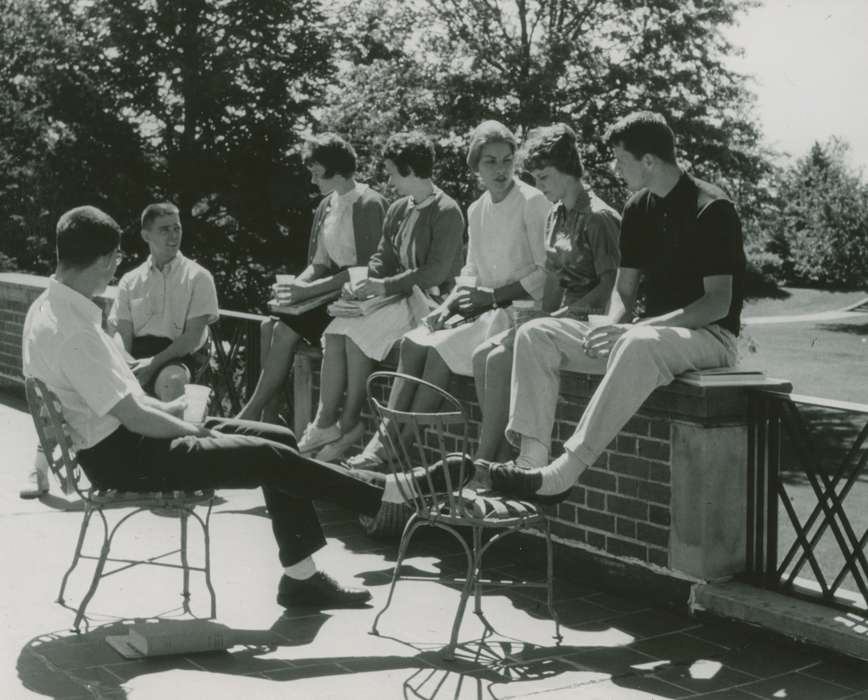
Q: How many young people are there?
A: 7